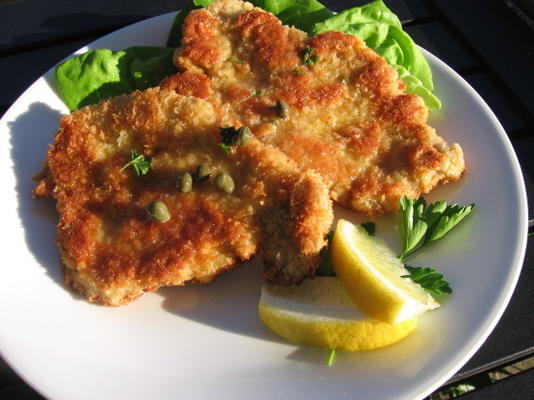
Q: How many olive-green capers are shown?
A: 6